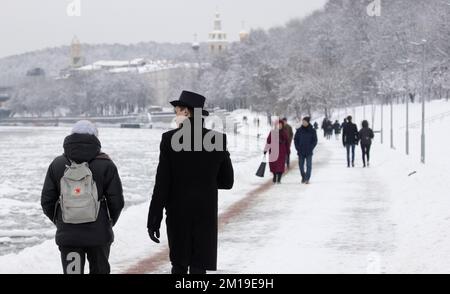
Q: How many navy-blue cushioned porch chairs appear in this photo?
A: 0